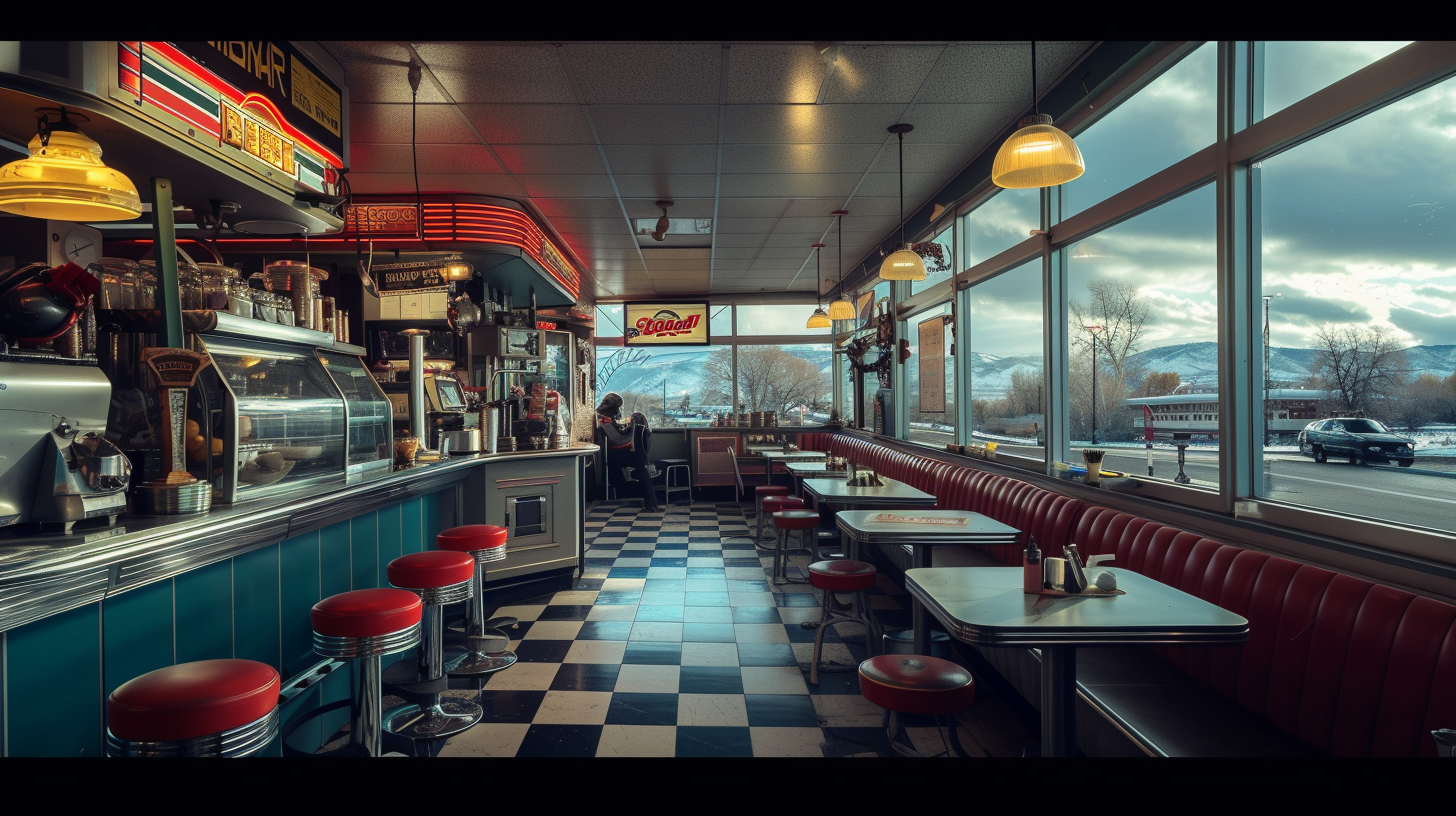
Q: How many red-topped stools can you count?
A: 9